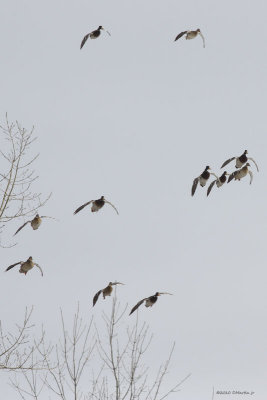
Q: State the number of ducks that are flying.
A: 11